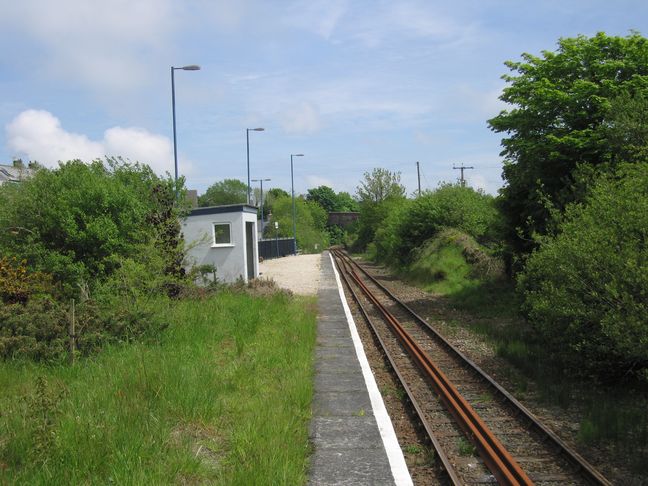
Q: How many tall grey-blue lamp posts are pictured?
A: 4